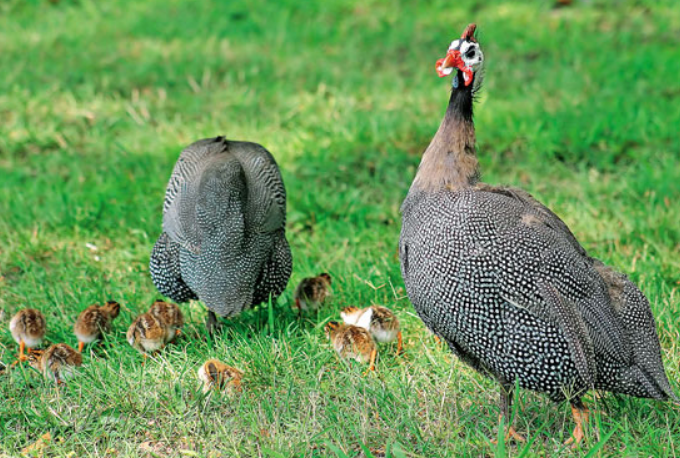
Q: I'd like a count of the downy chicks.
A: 9